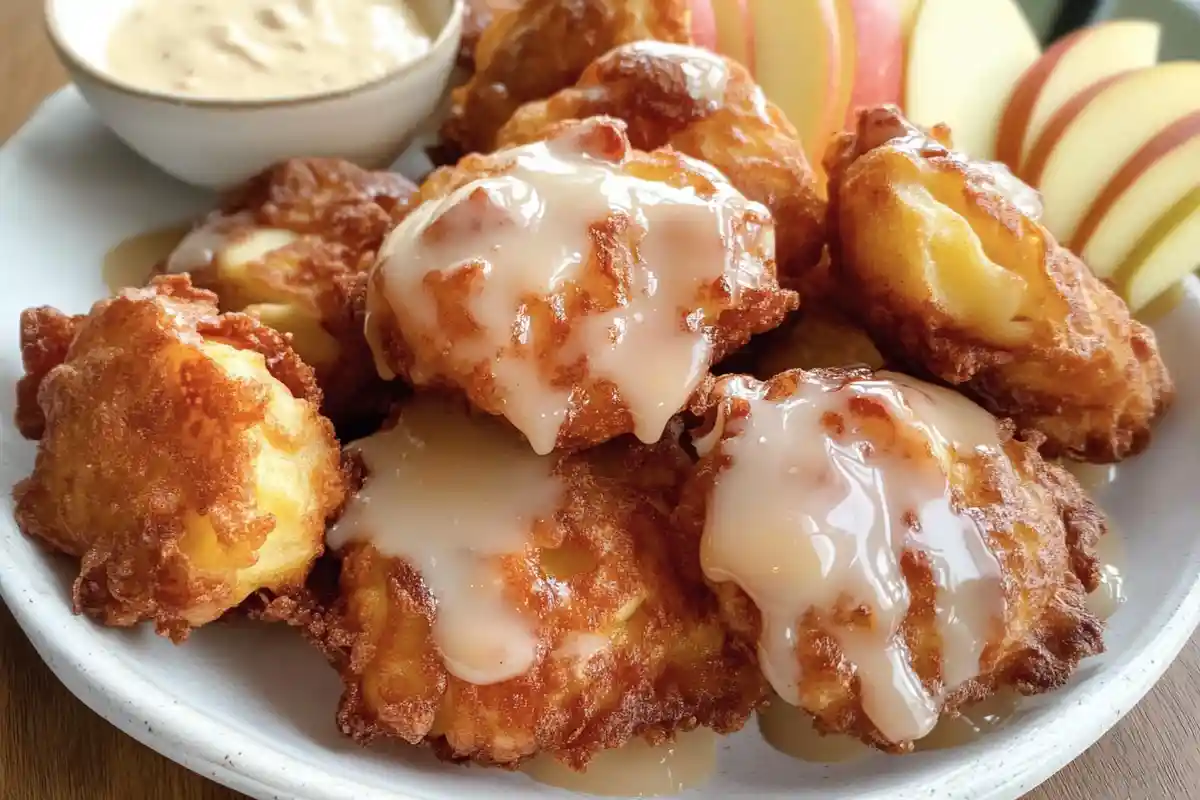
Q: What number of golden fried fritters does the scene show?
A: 8